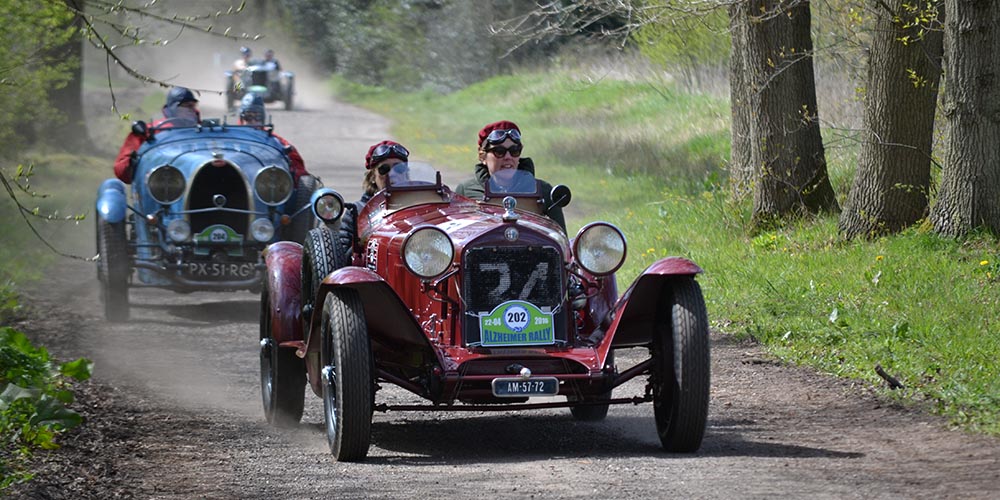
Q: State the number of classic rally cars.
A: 3